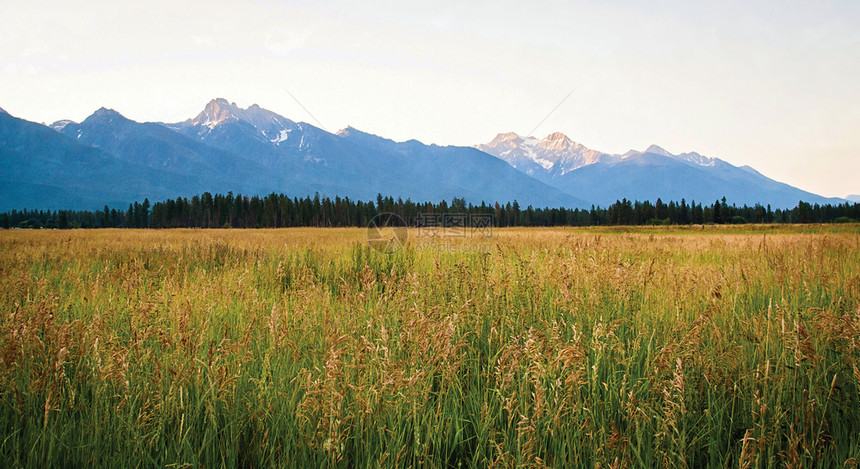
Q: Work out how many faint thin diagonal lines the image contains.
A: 2